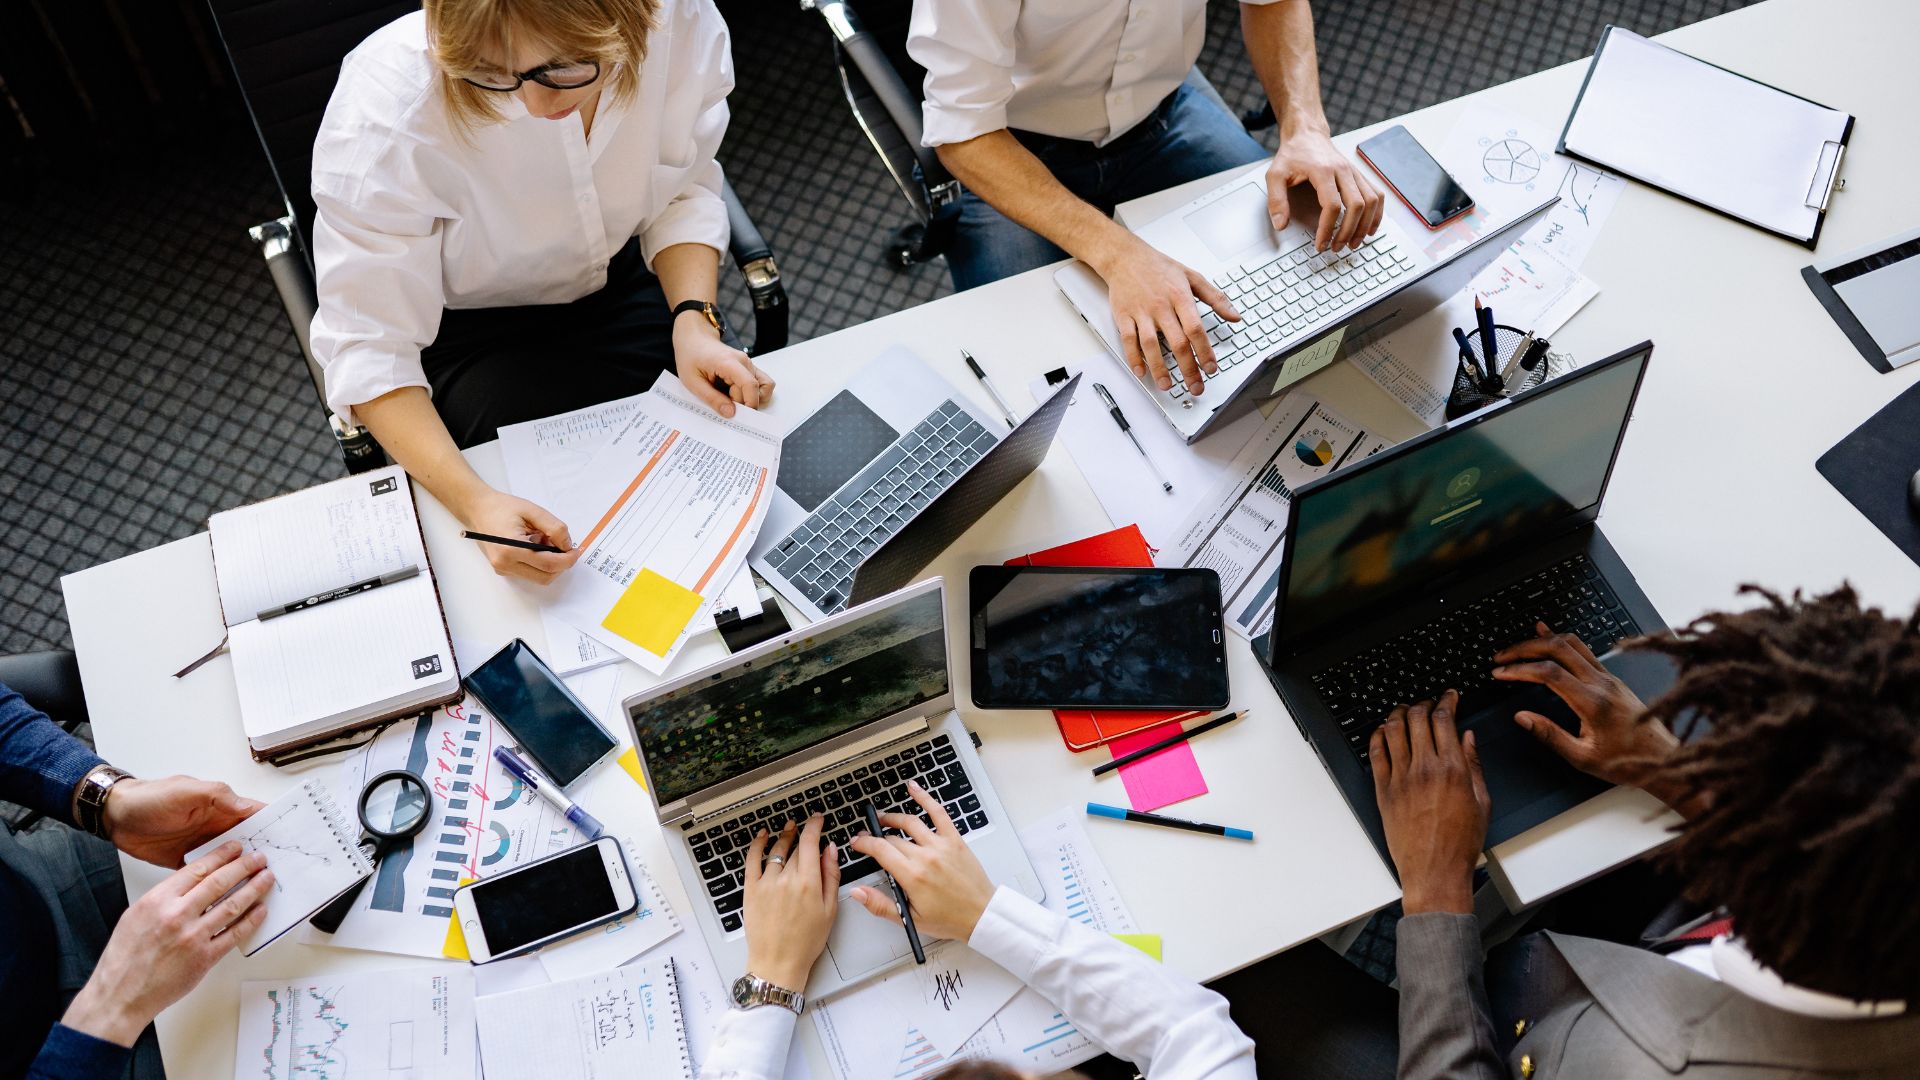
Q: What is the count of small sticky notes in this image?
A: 6